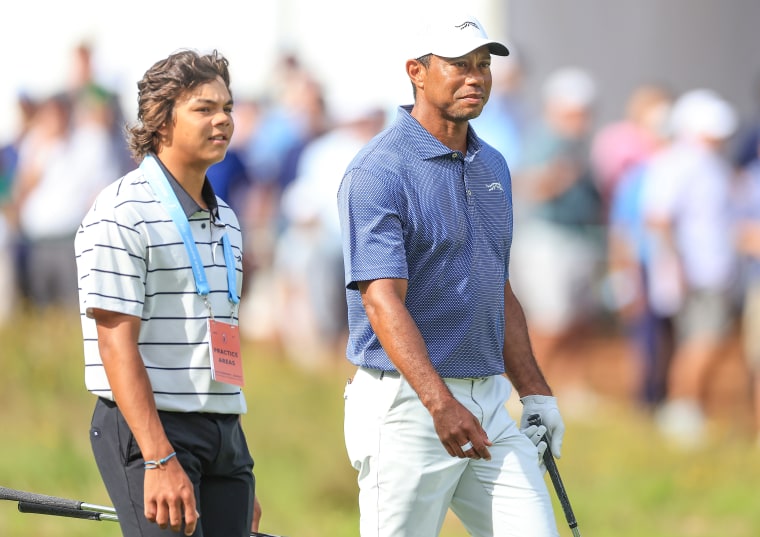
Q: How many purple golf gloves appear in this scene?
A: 0